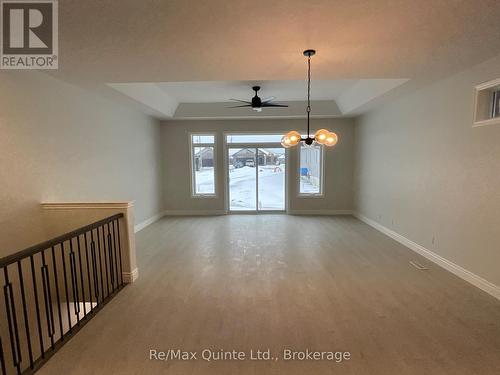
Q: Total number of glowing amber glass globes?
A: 4